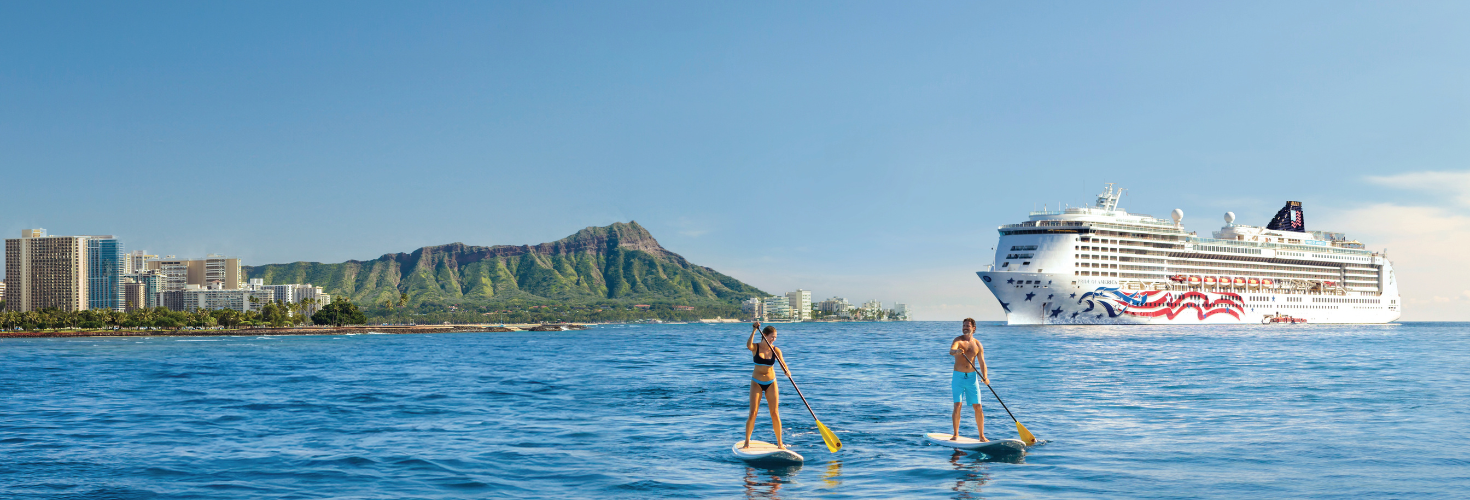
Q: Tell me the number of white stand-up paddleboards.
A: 2